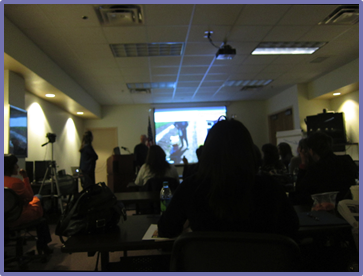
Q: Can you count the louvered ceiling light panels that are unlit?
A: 3